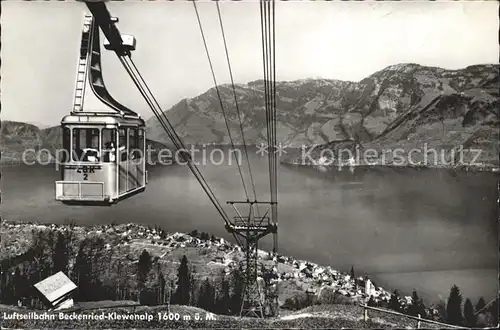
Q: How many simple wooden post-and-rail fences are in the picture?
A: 1